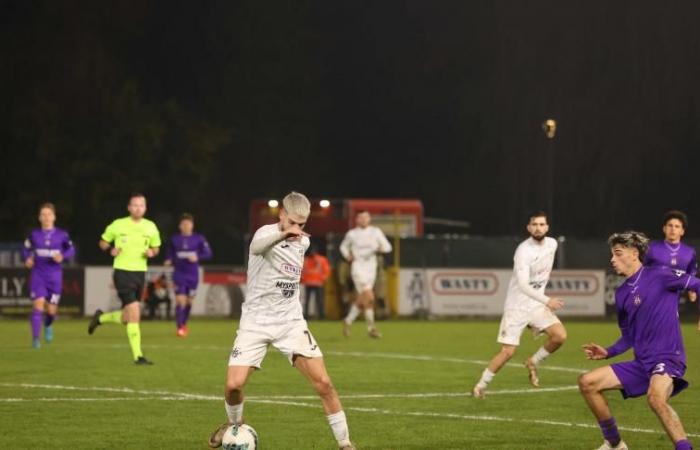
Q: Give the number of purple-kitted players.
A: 4